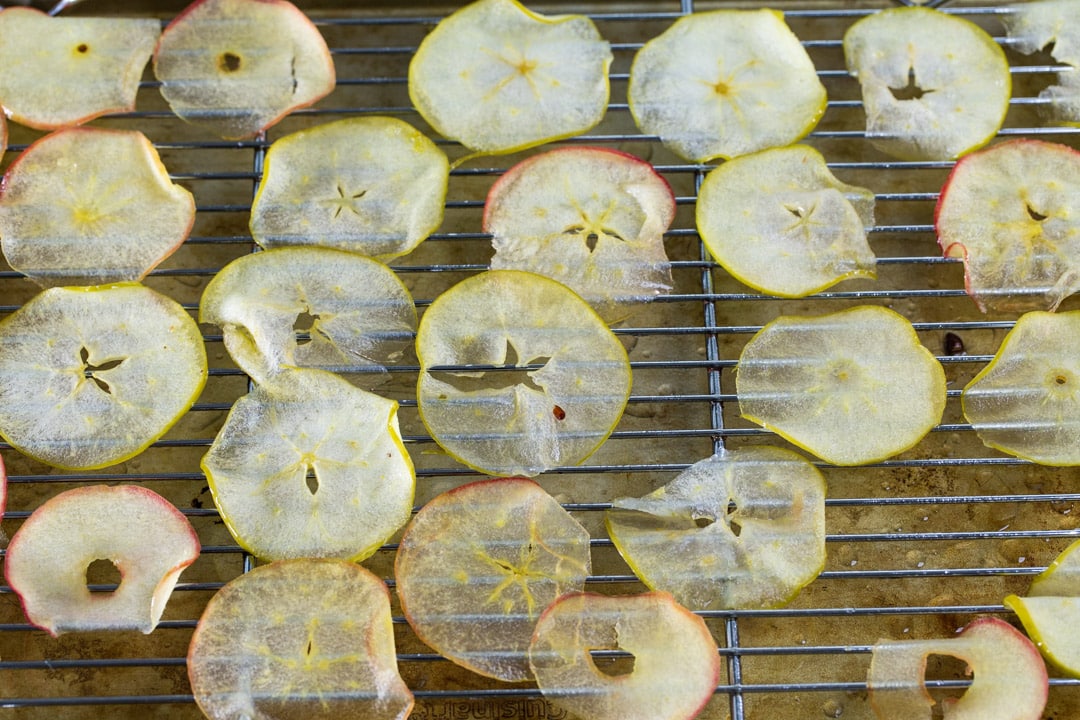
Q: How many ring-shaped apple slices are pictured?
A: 3